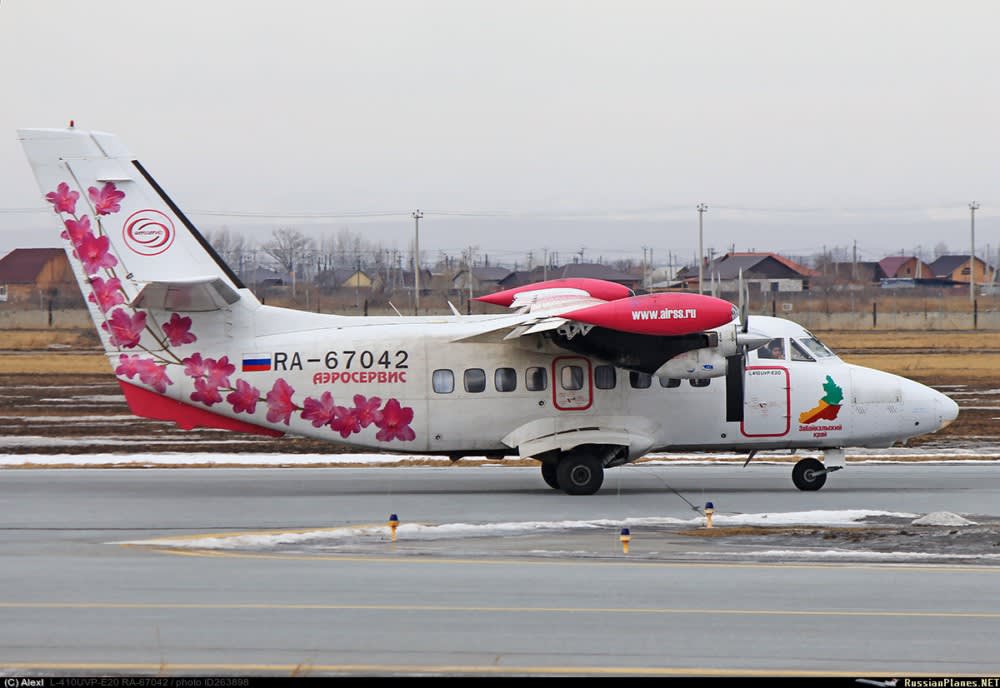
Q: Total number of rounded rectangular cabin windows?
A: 9